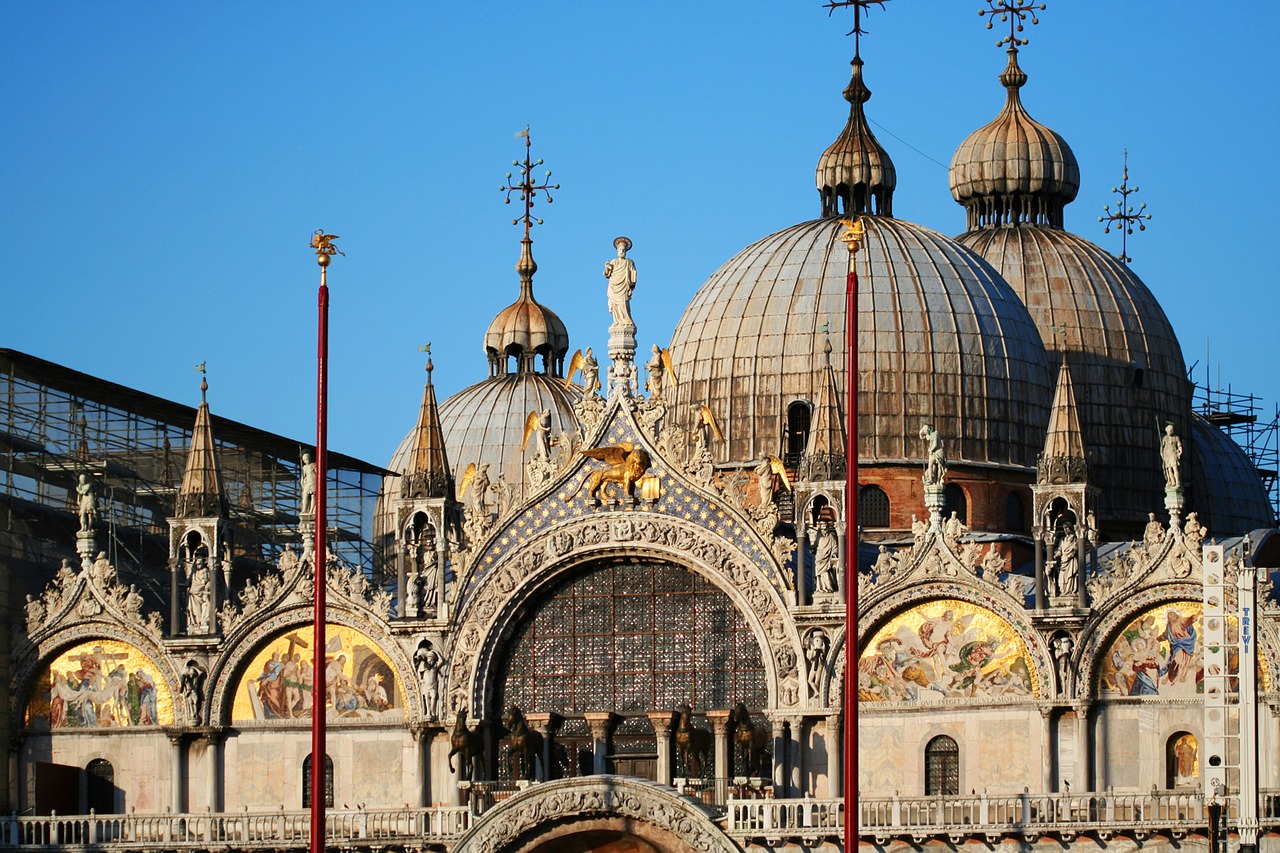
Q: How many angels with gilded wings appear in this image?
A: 6